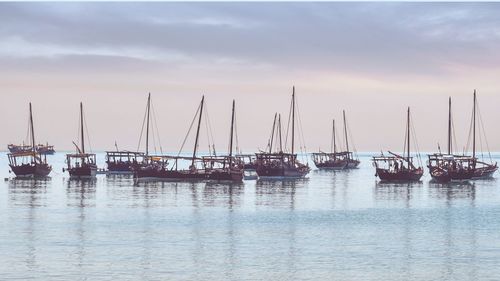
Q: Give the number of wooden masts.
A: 13